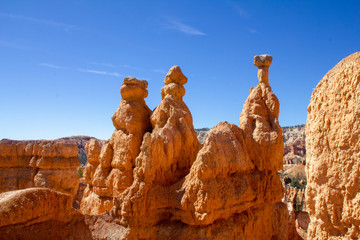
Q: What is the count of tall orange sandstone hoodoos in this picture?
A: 3